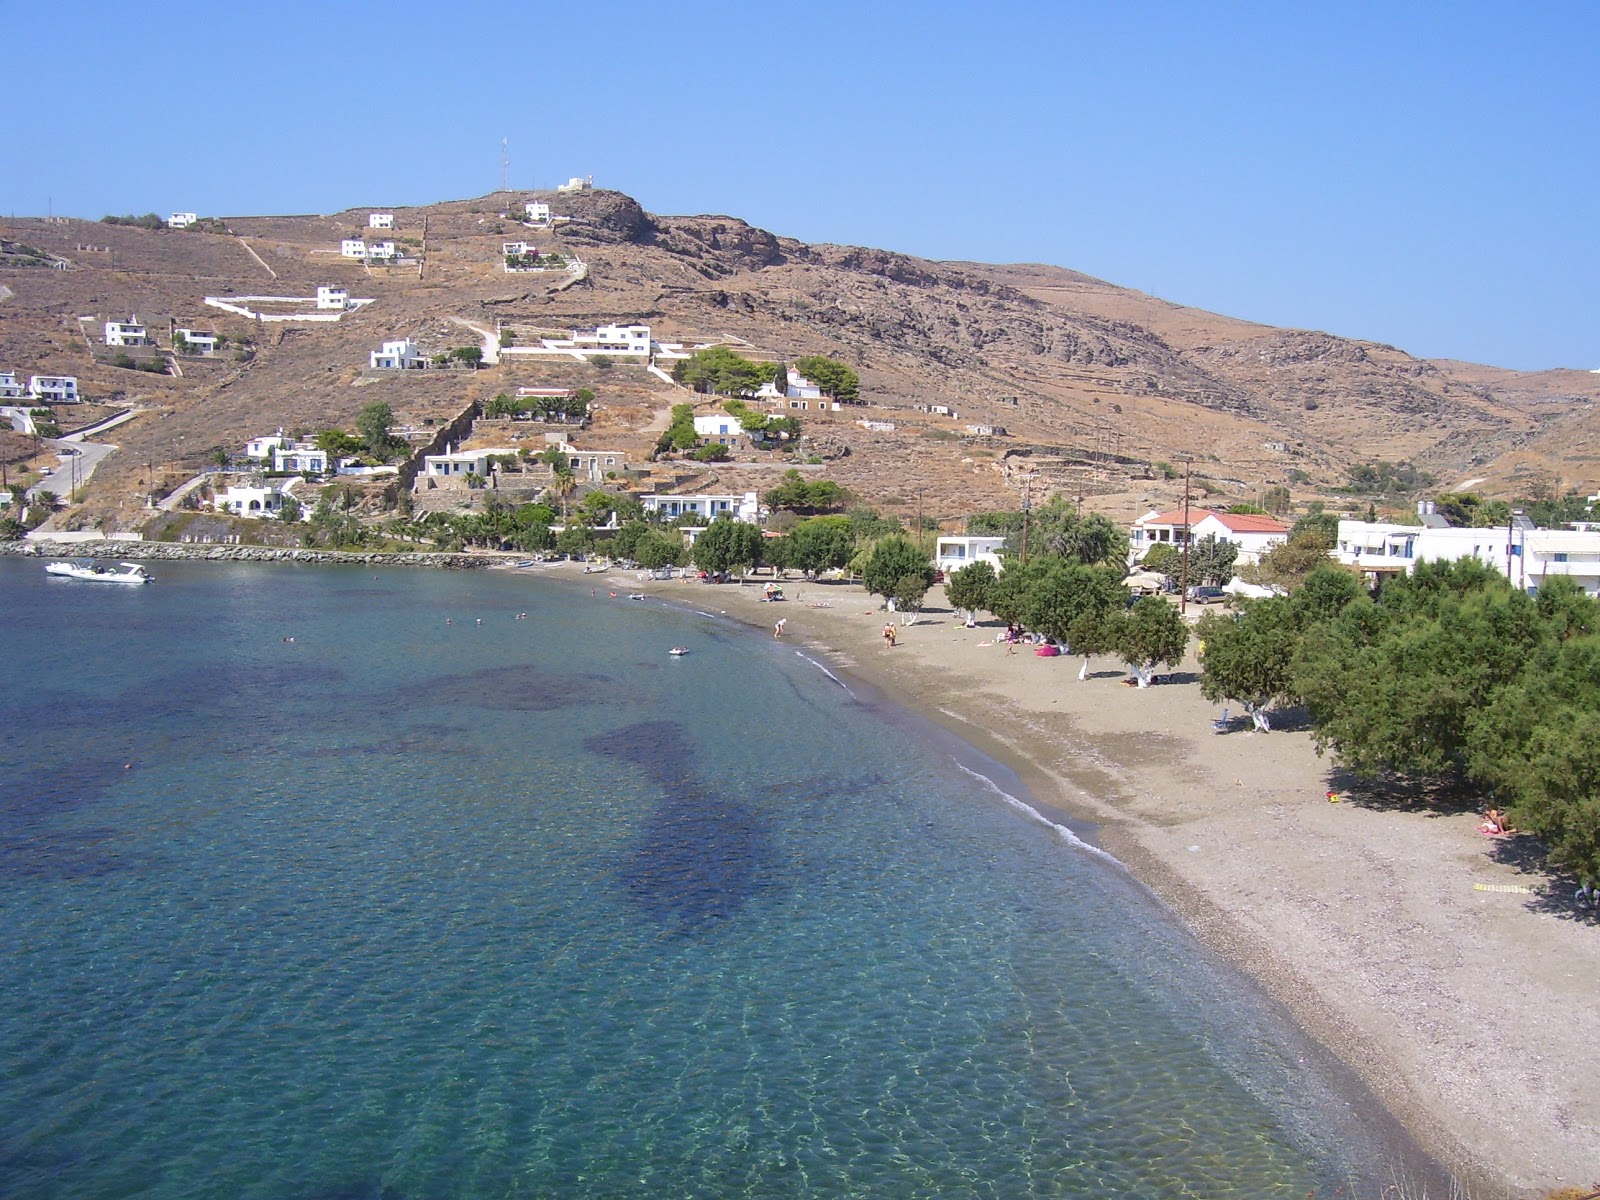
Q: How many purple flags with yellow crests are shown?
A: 0